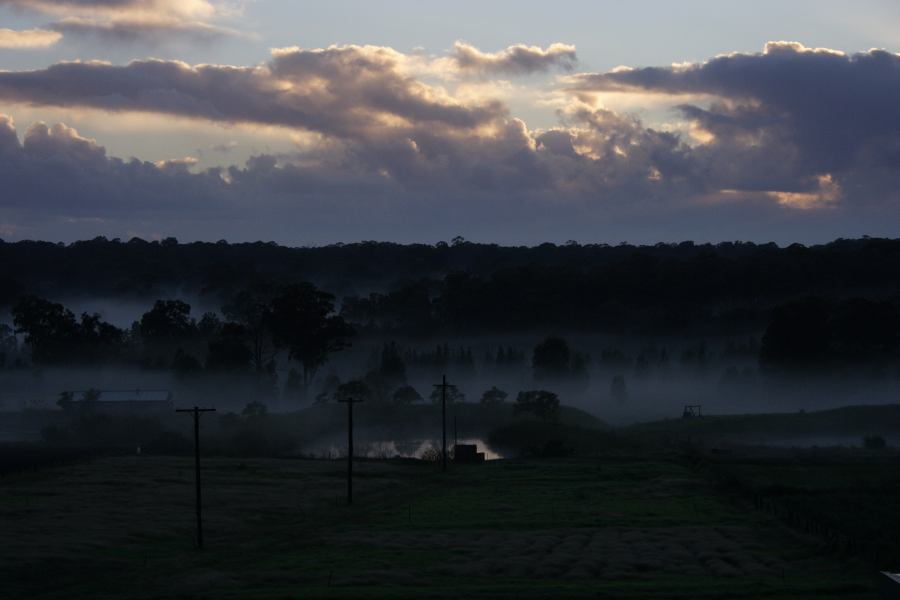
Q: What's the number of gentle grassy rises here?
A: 2